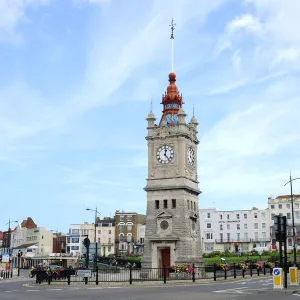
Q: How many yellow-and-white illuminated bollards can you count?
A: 2